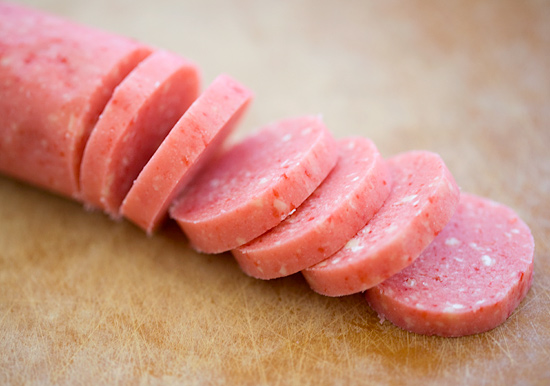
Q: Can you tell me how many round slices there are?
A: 6